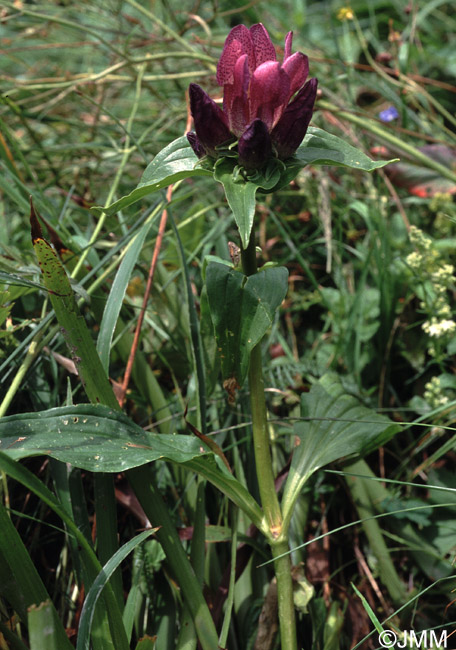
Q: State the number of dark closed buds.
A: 4